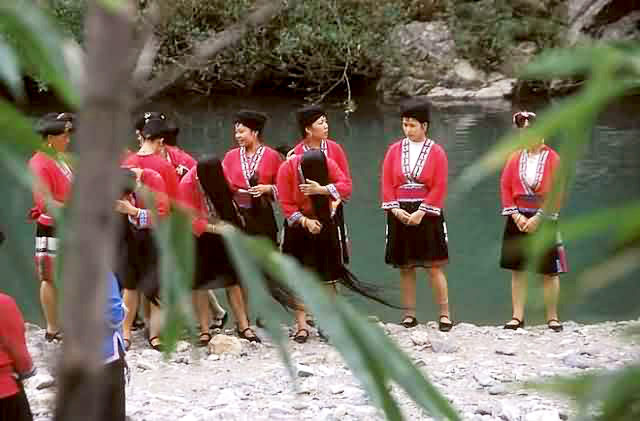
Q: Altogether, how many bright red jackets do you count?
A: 11